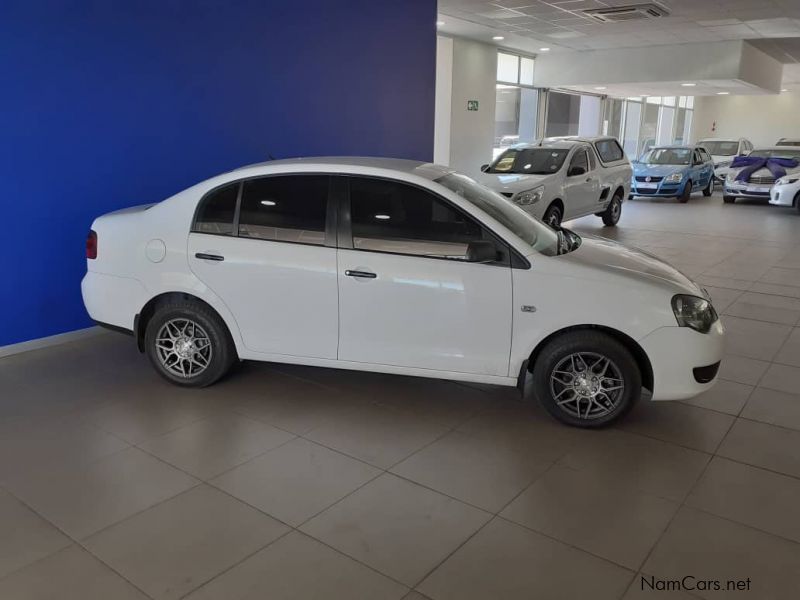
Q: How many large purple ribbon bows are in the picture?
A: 1